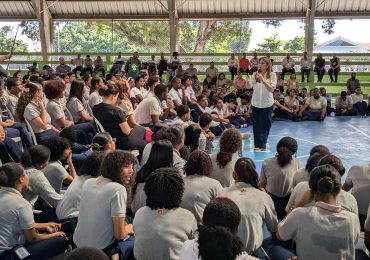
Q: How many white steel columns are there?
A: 3